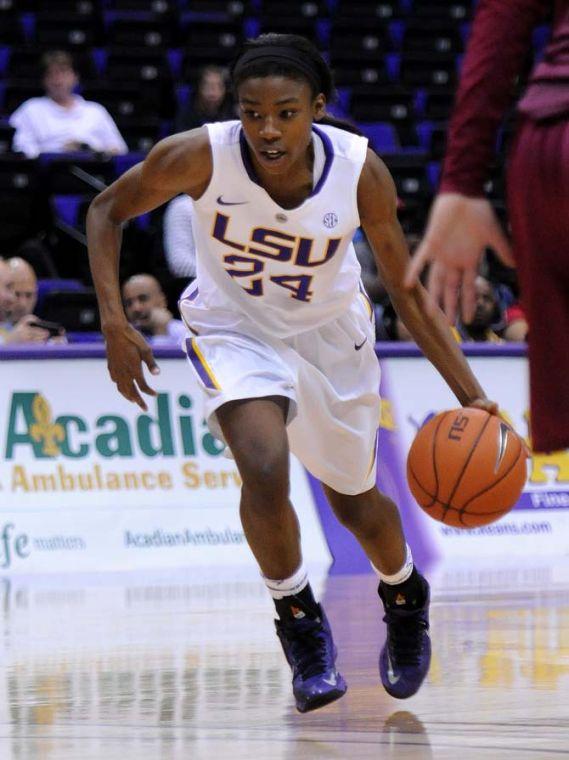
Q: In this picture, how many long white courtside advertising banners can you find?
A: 2